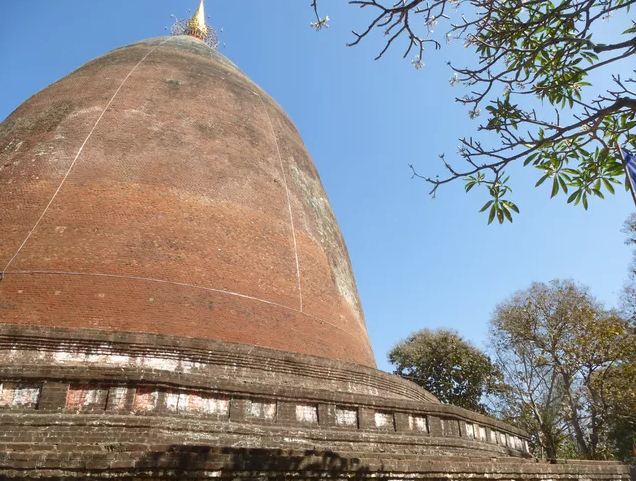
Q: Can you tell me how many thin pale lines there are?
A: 3